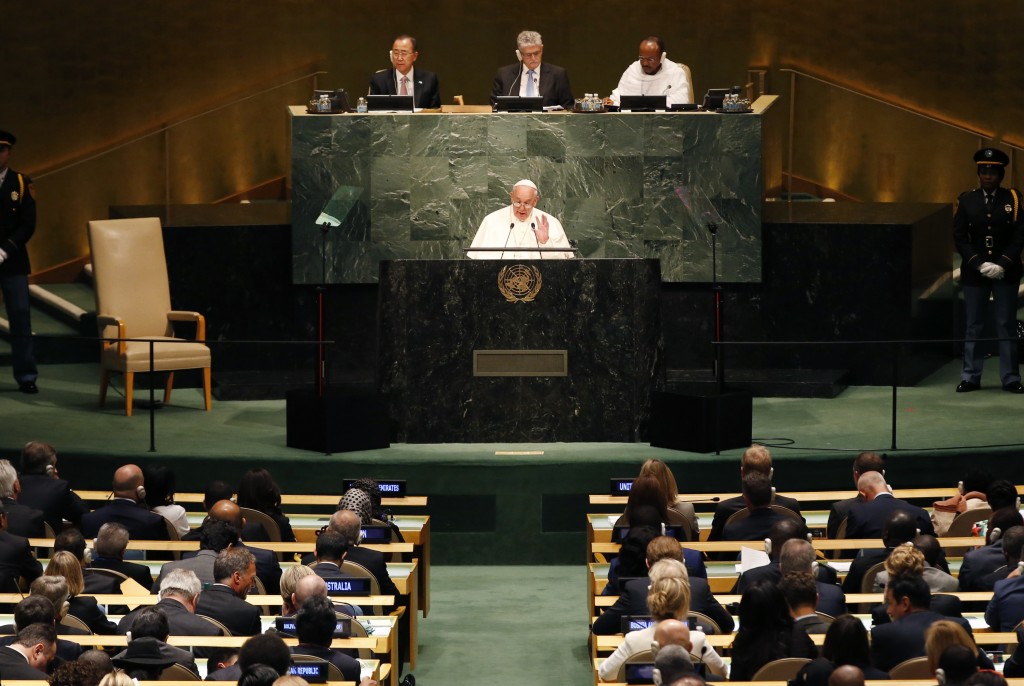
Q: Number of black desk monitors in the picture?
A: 3